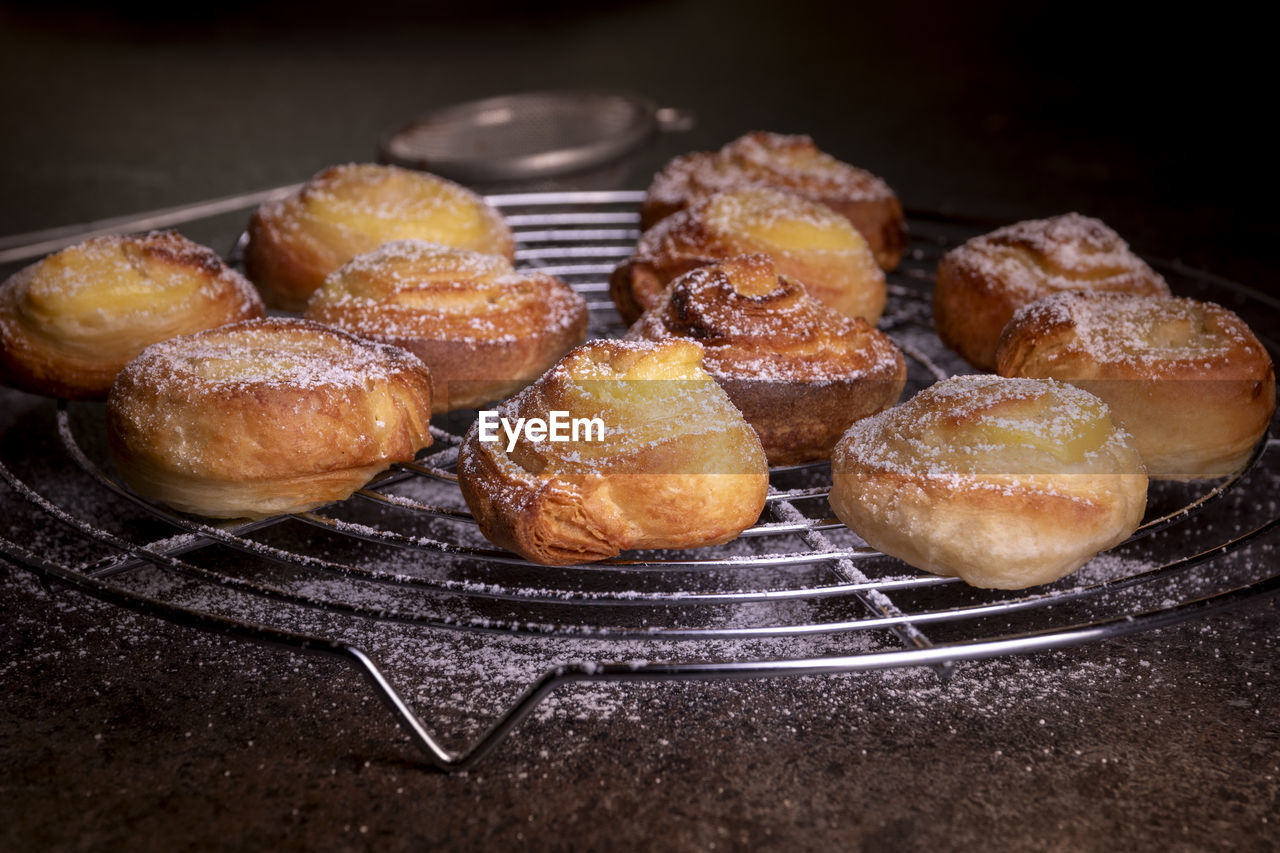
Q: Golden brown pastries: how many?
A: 11